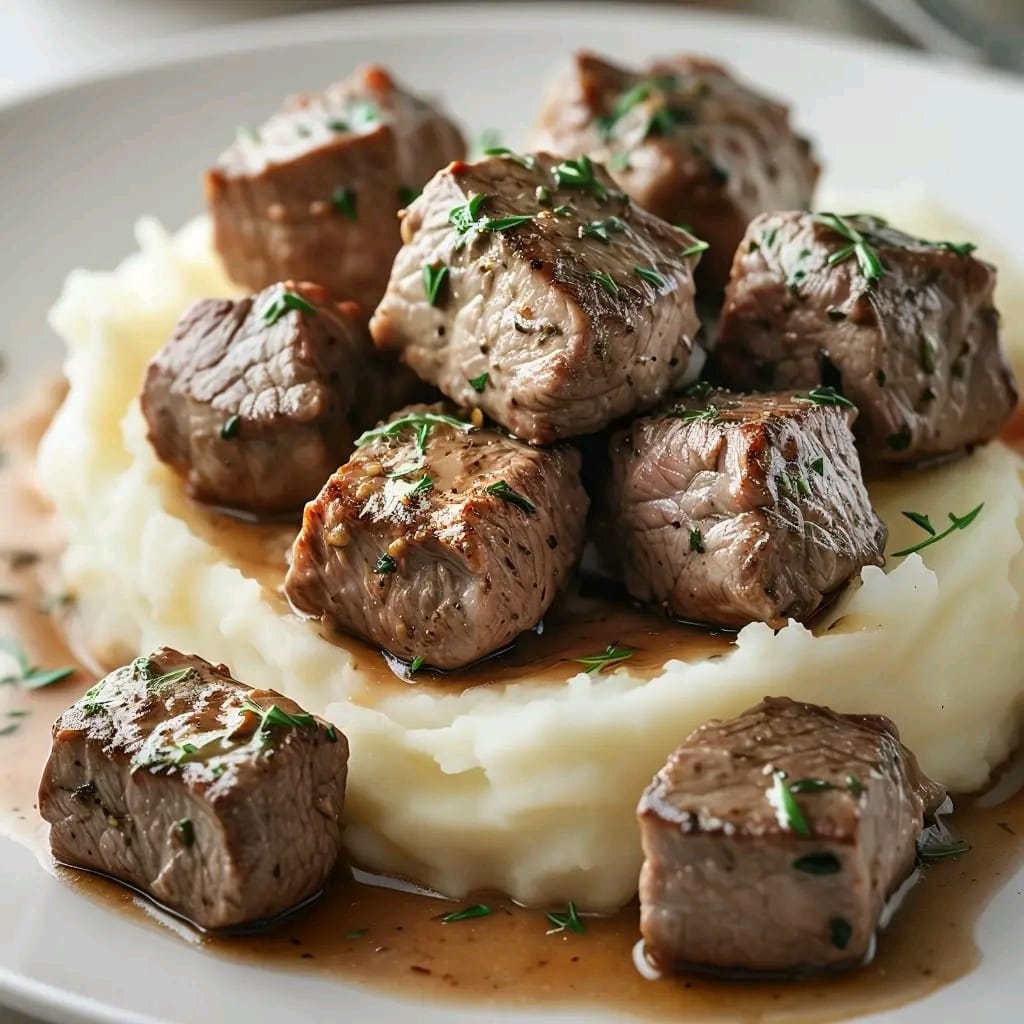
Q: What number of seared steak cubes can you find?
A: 9